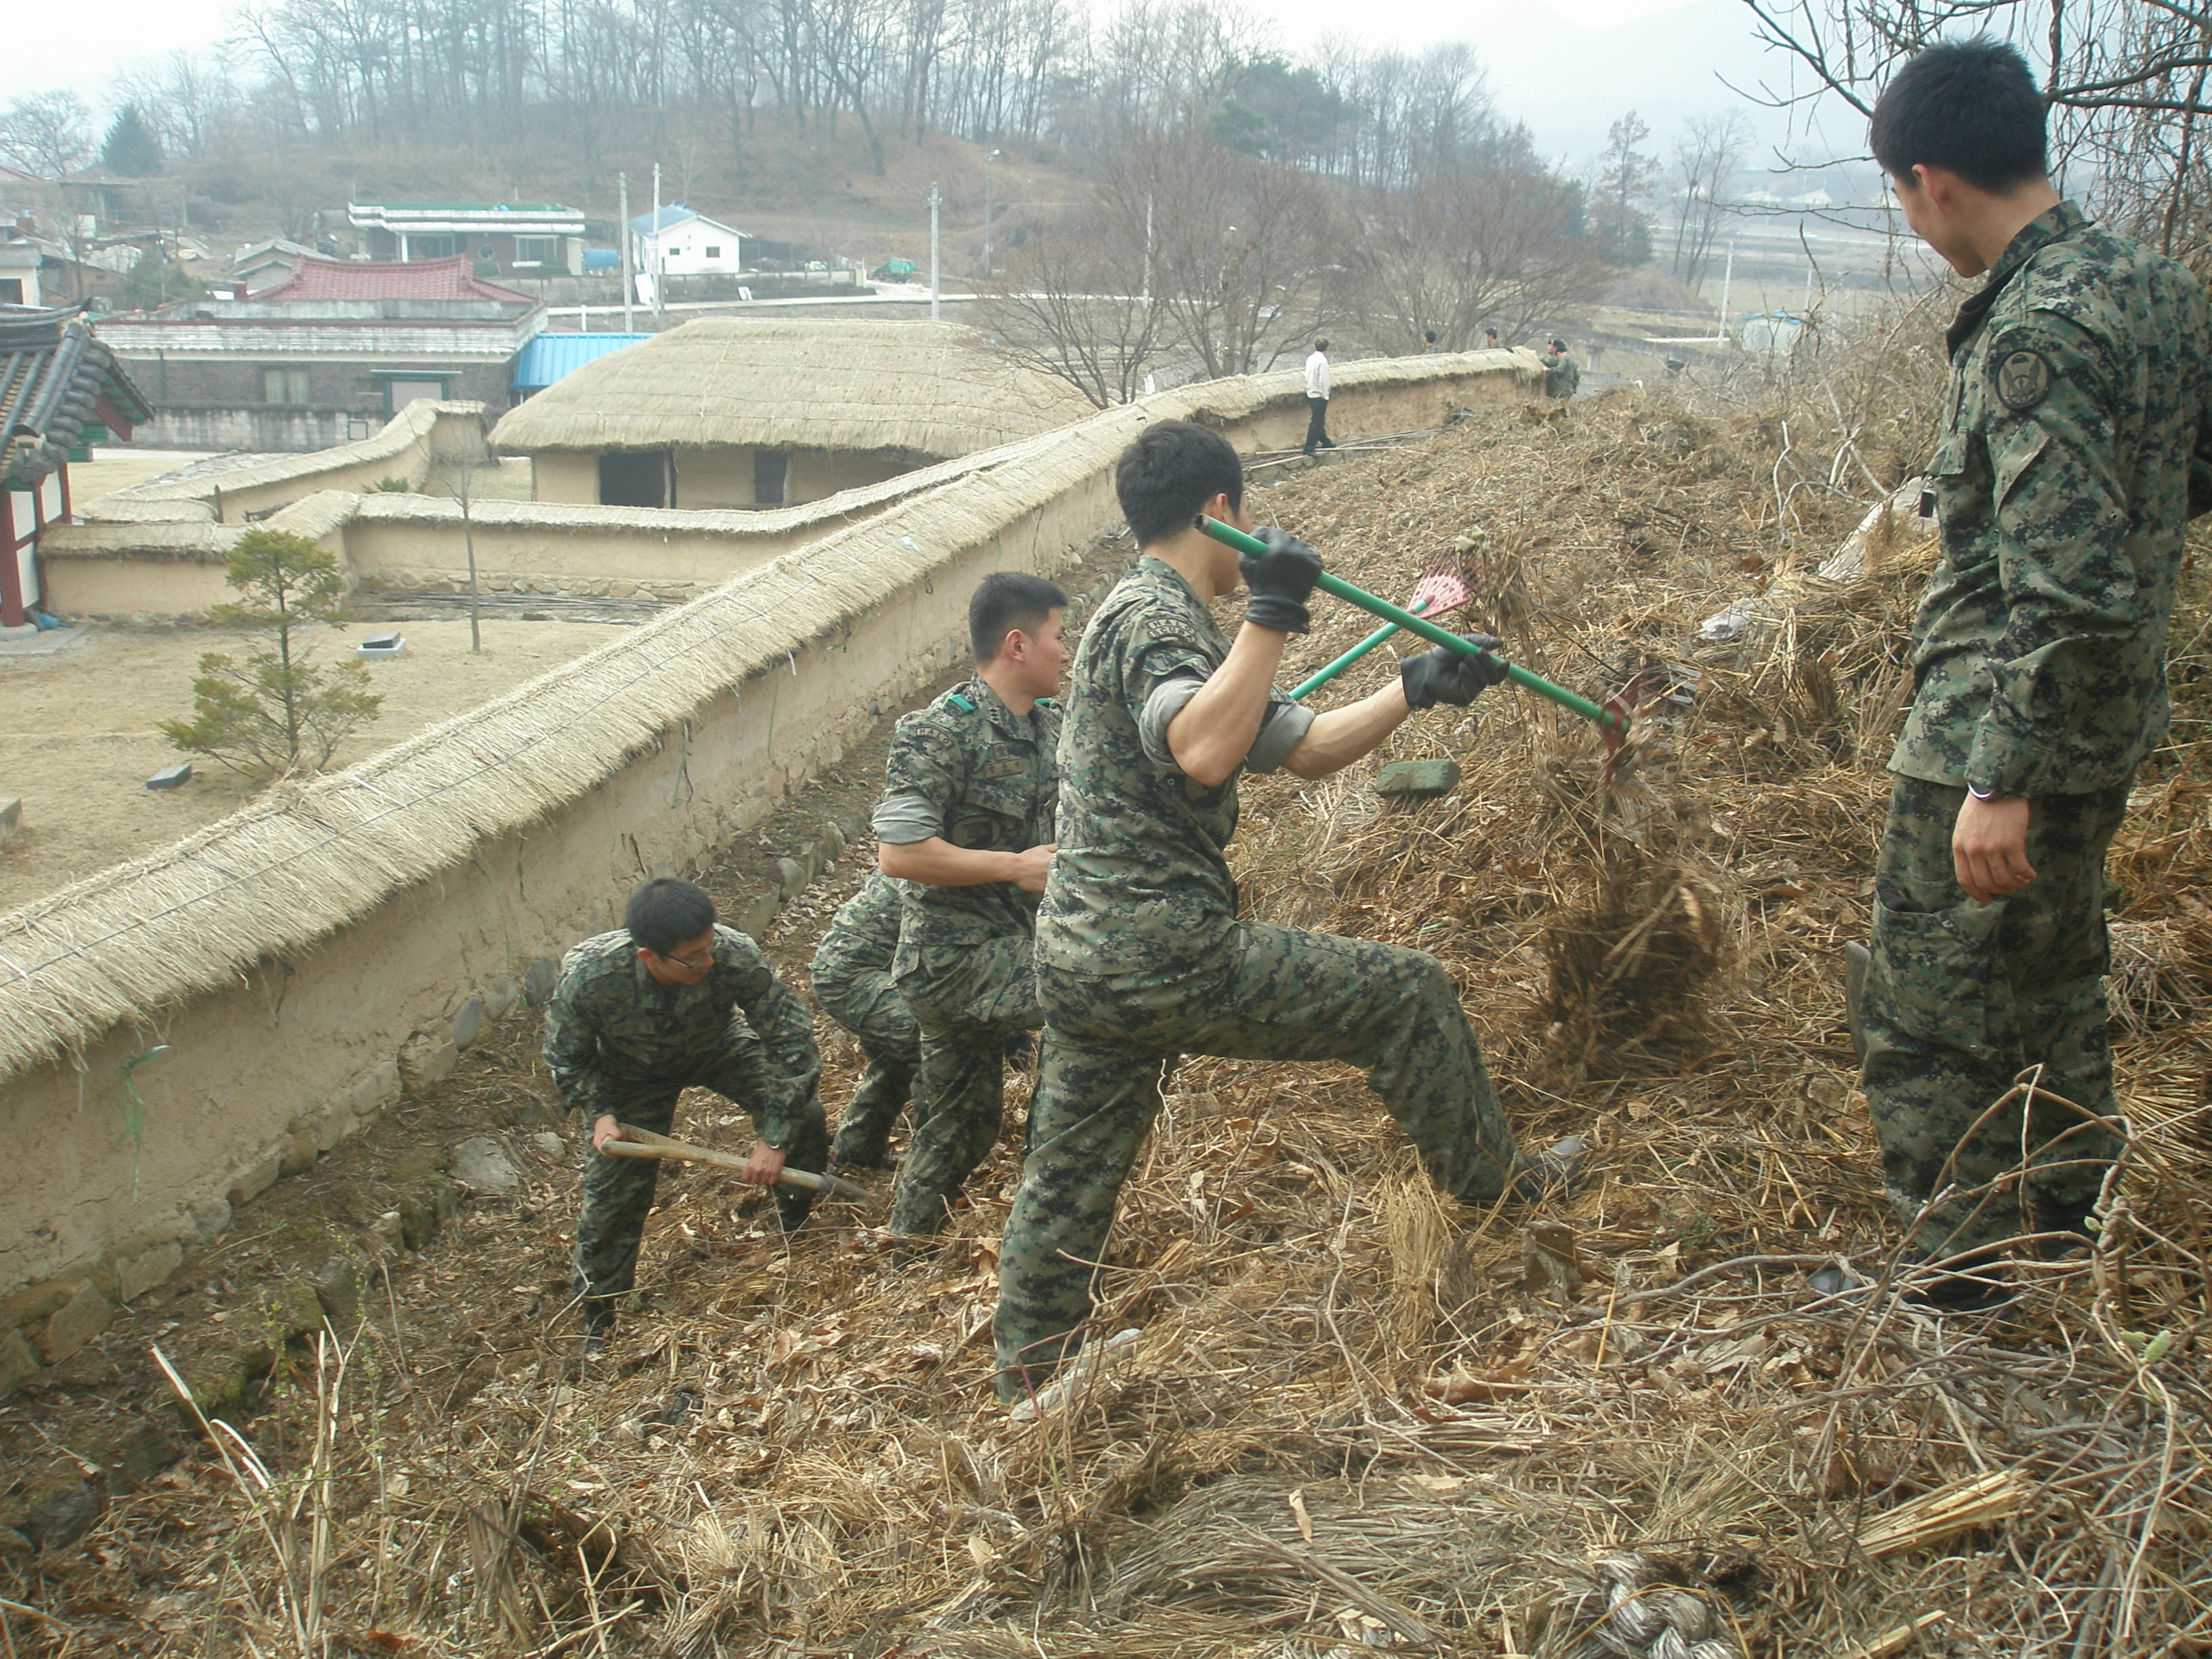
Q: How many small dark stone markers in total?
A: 2